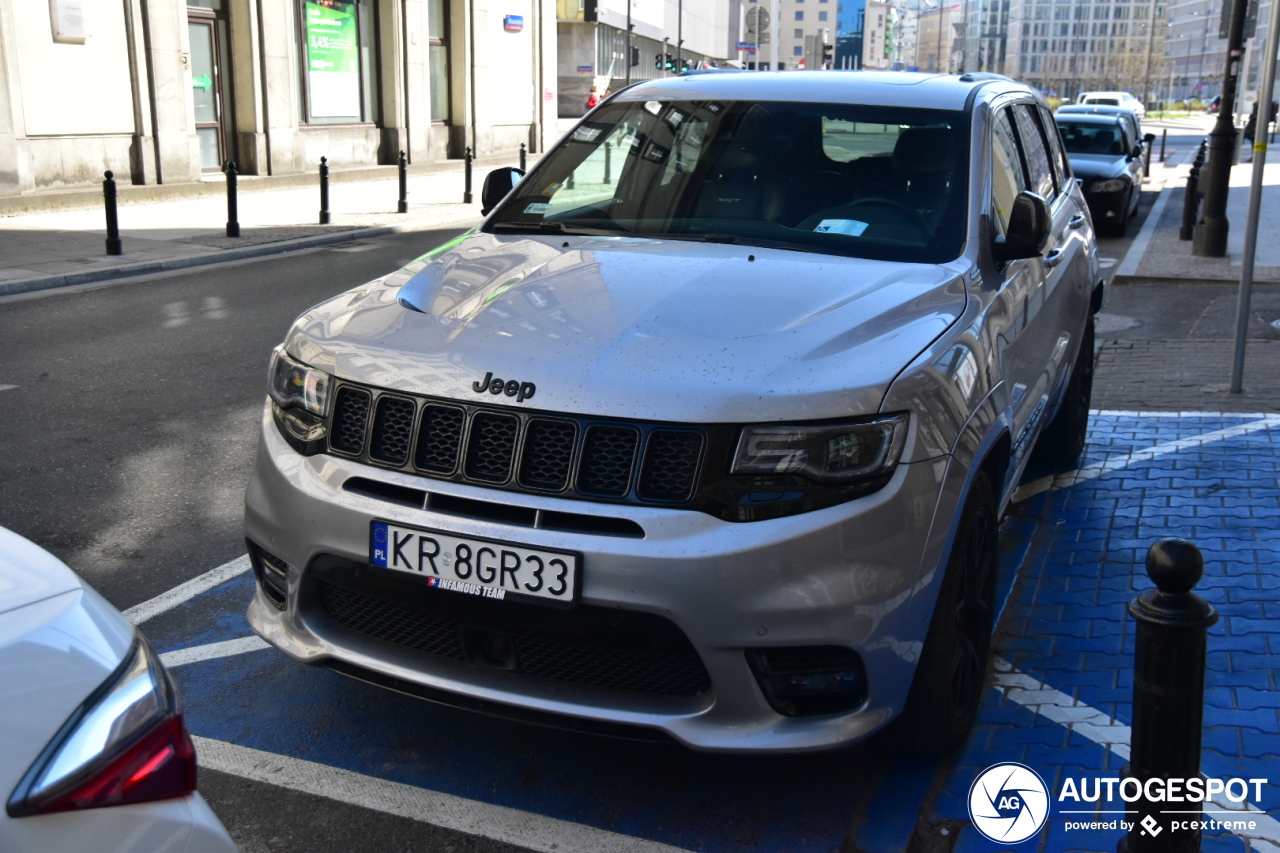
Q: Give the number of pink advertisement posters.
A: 0